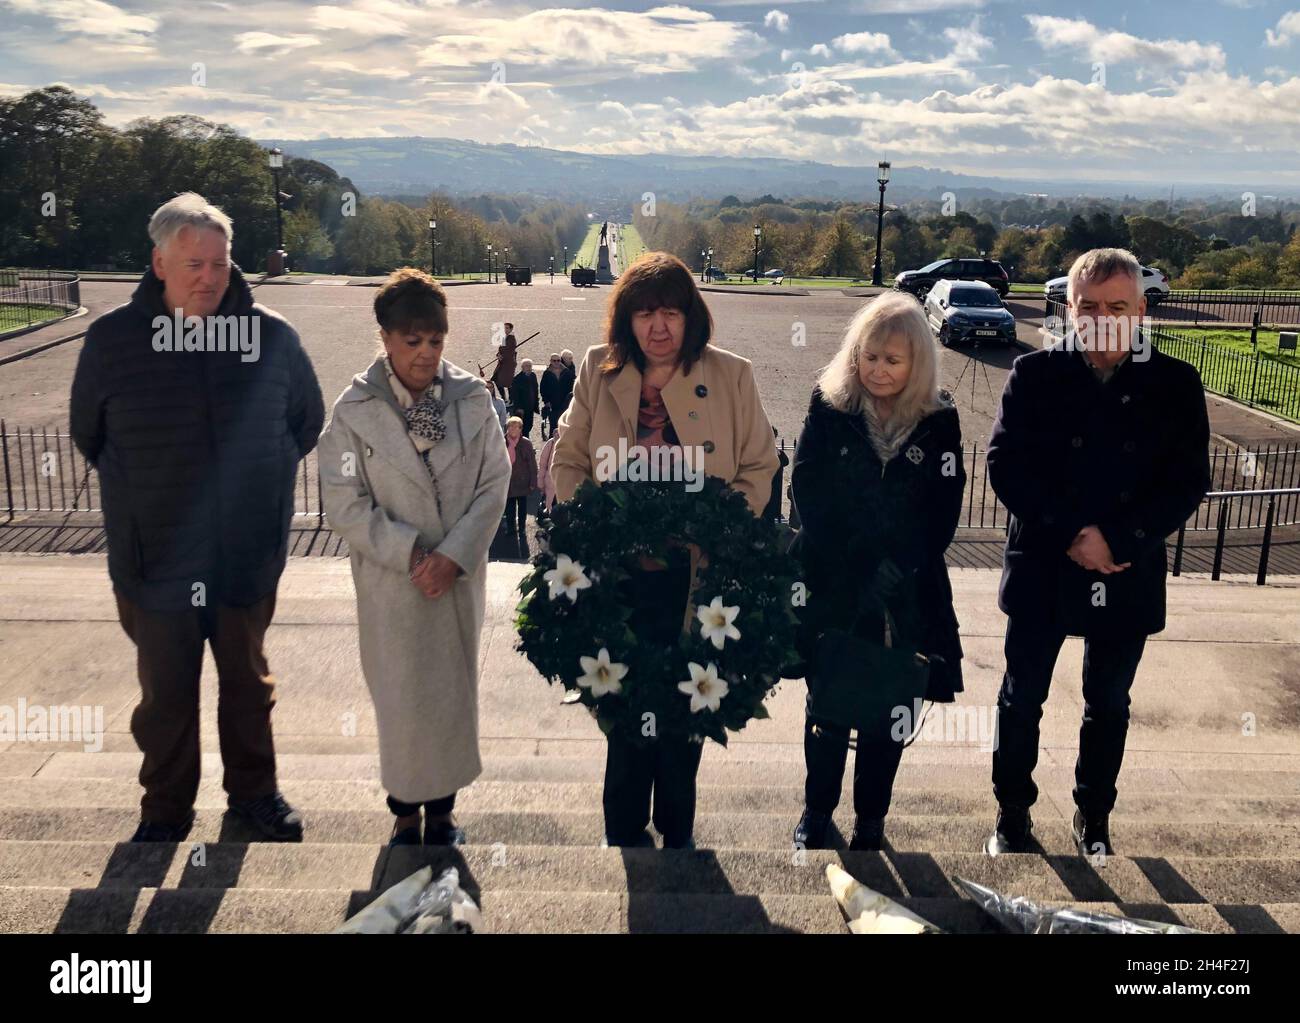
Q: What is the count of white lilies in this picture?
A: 4